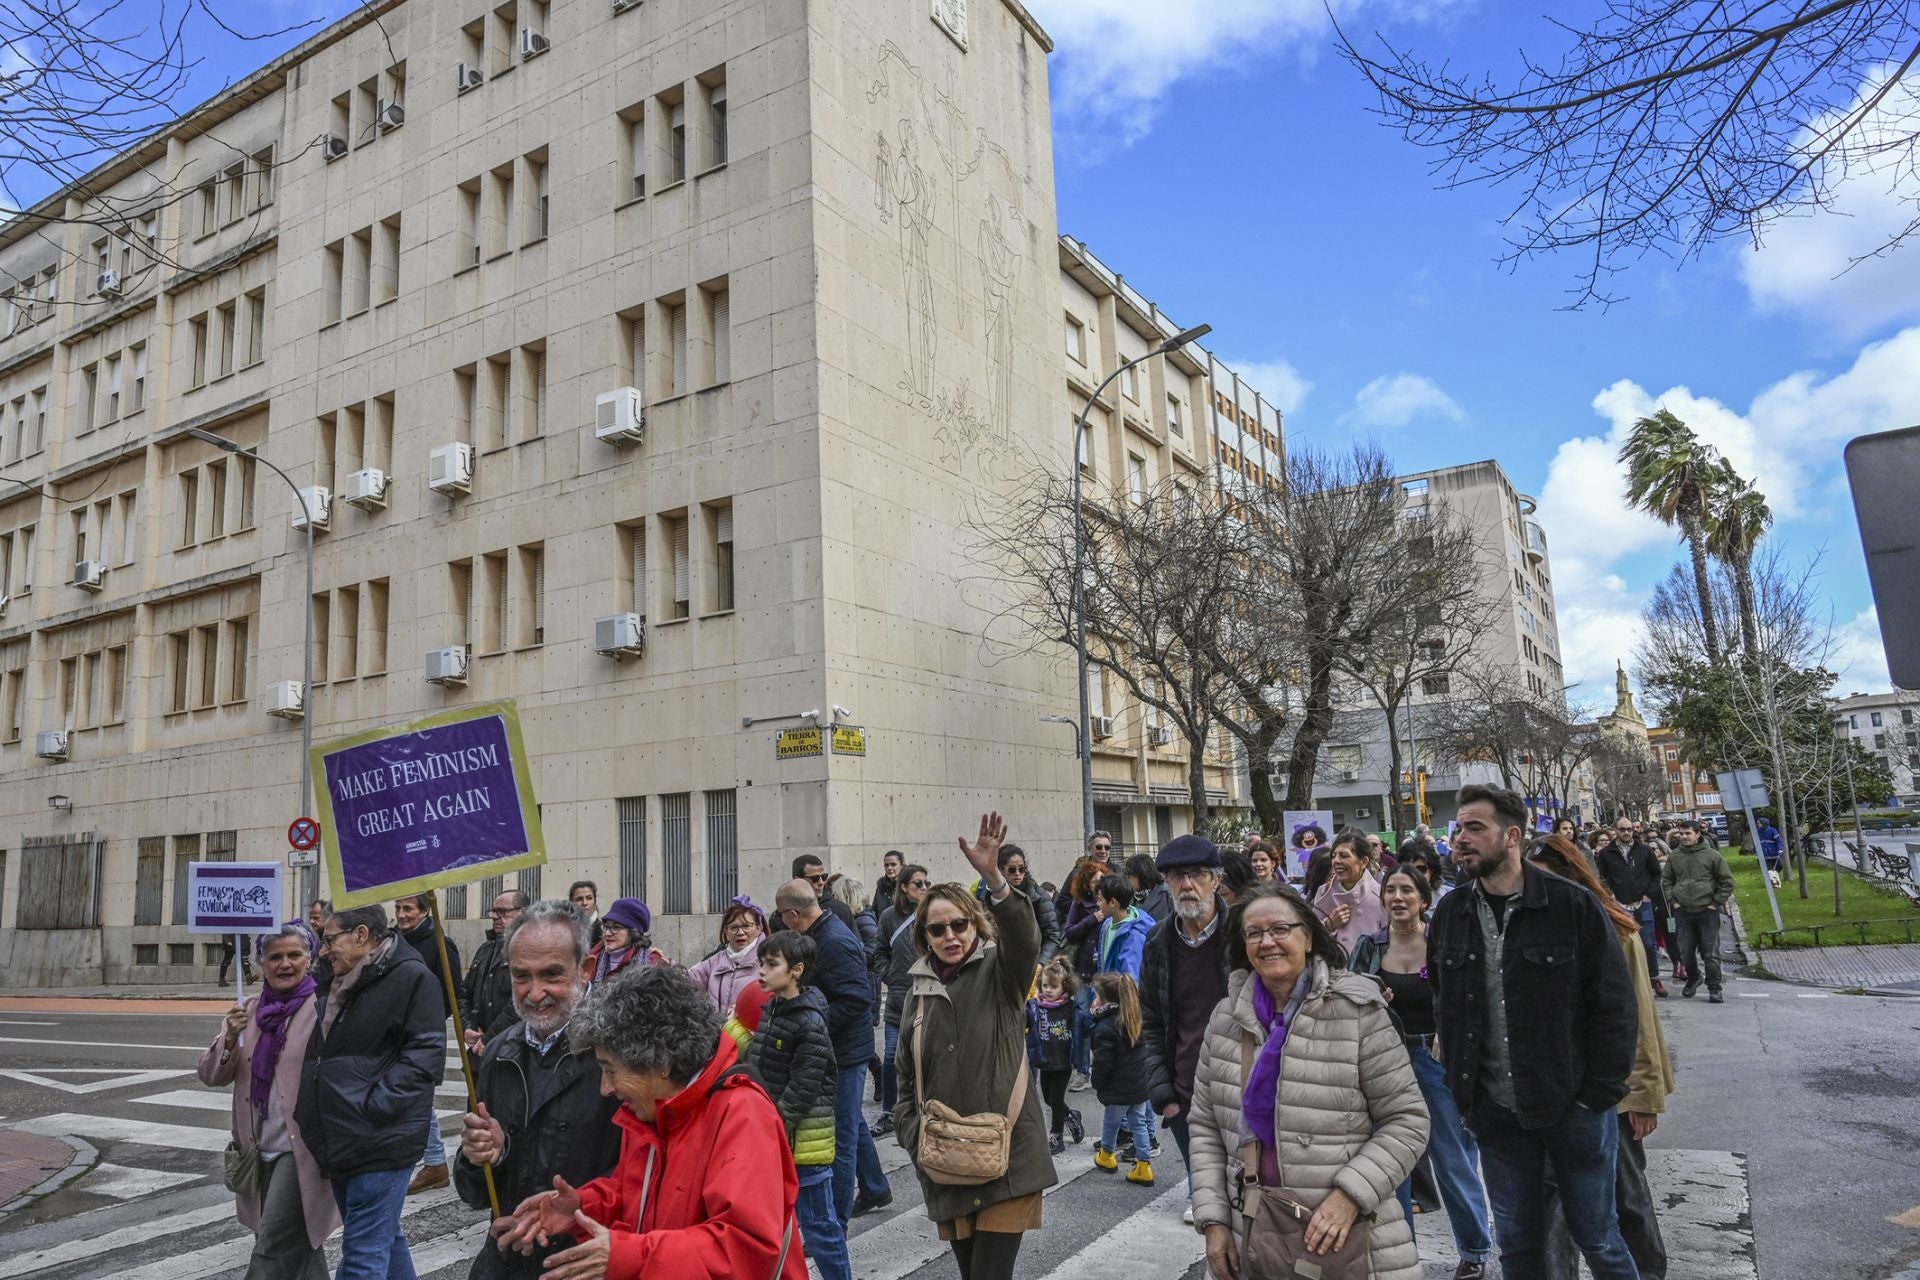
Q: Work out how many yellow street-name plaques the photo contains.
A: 2